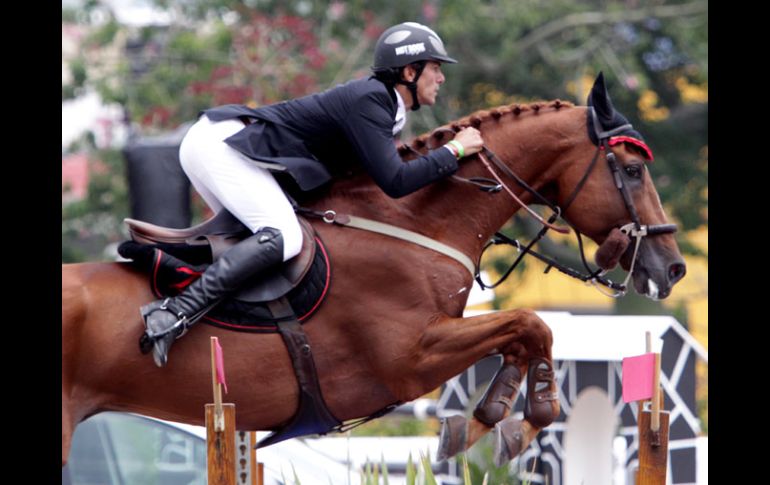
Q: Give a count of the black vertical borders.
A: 2